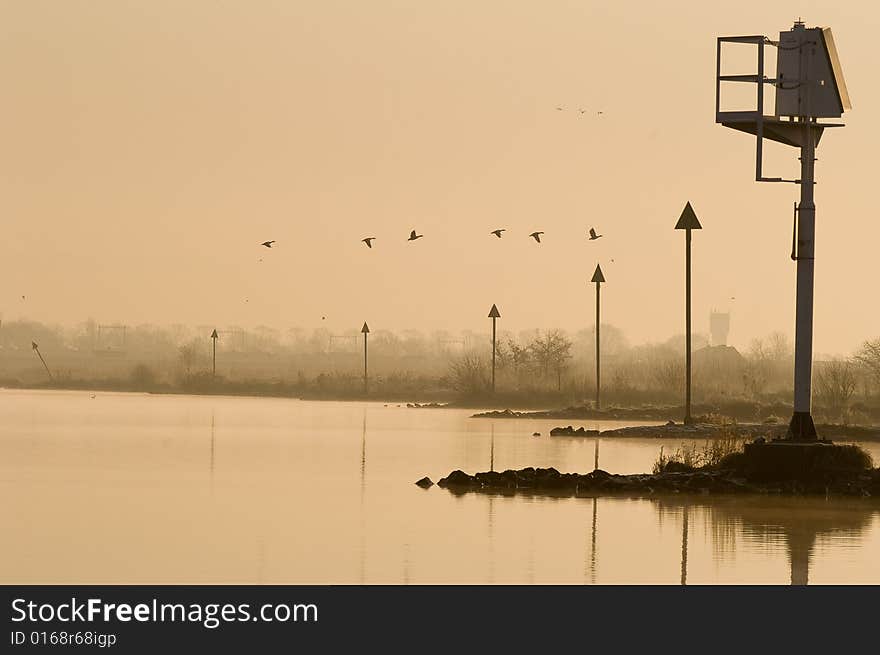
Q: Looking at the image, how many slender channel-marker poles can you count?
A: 6